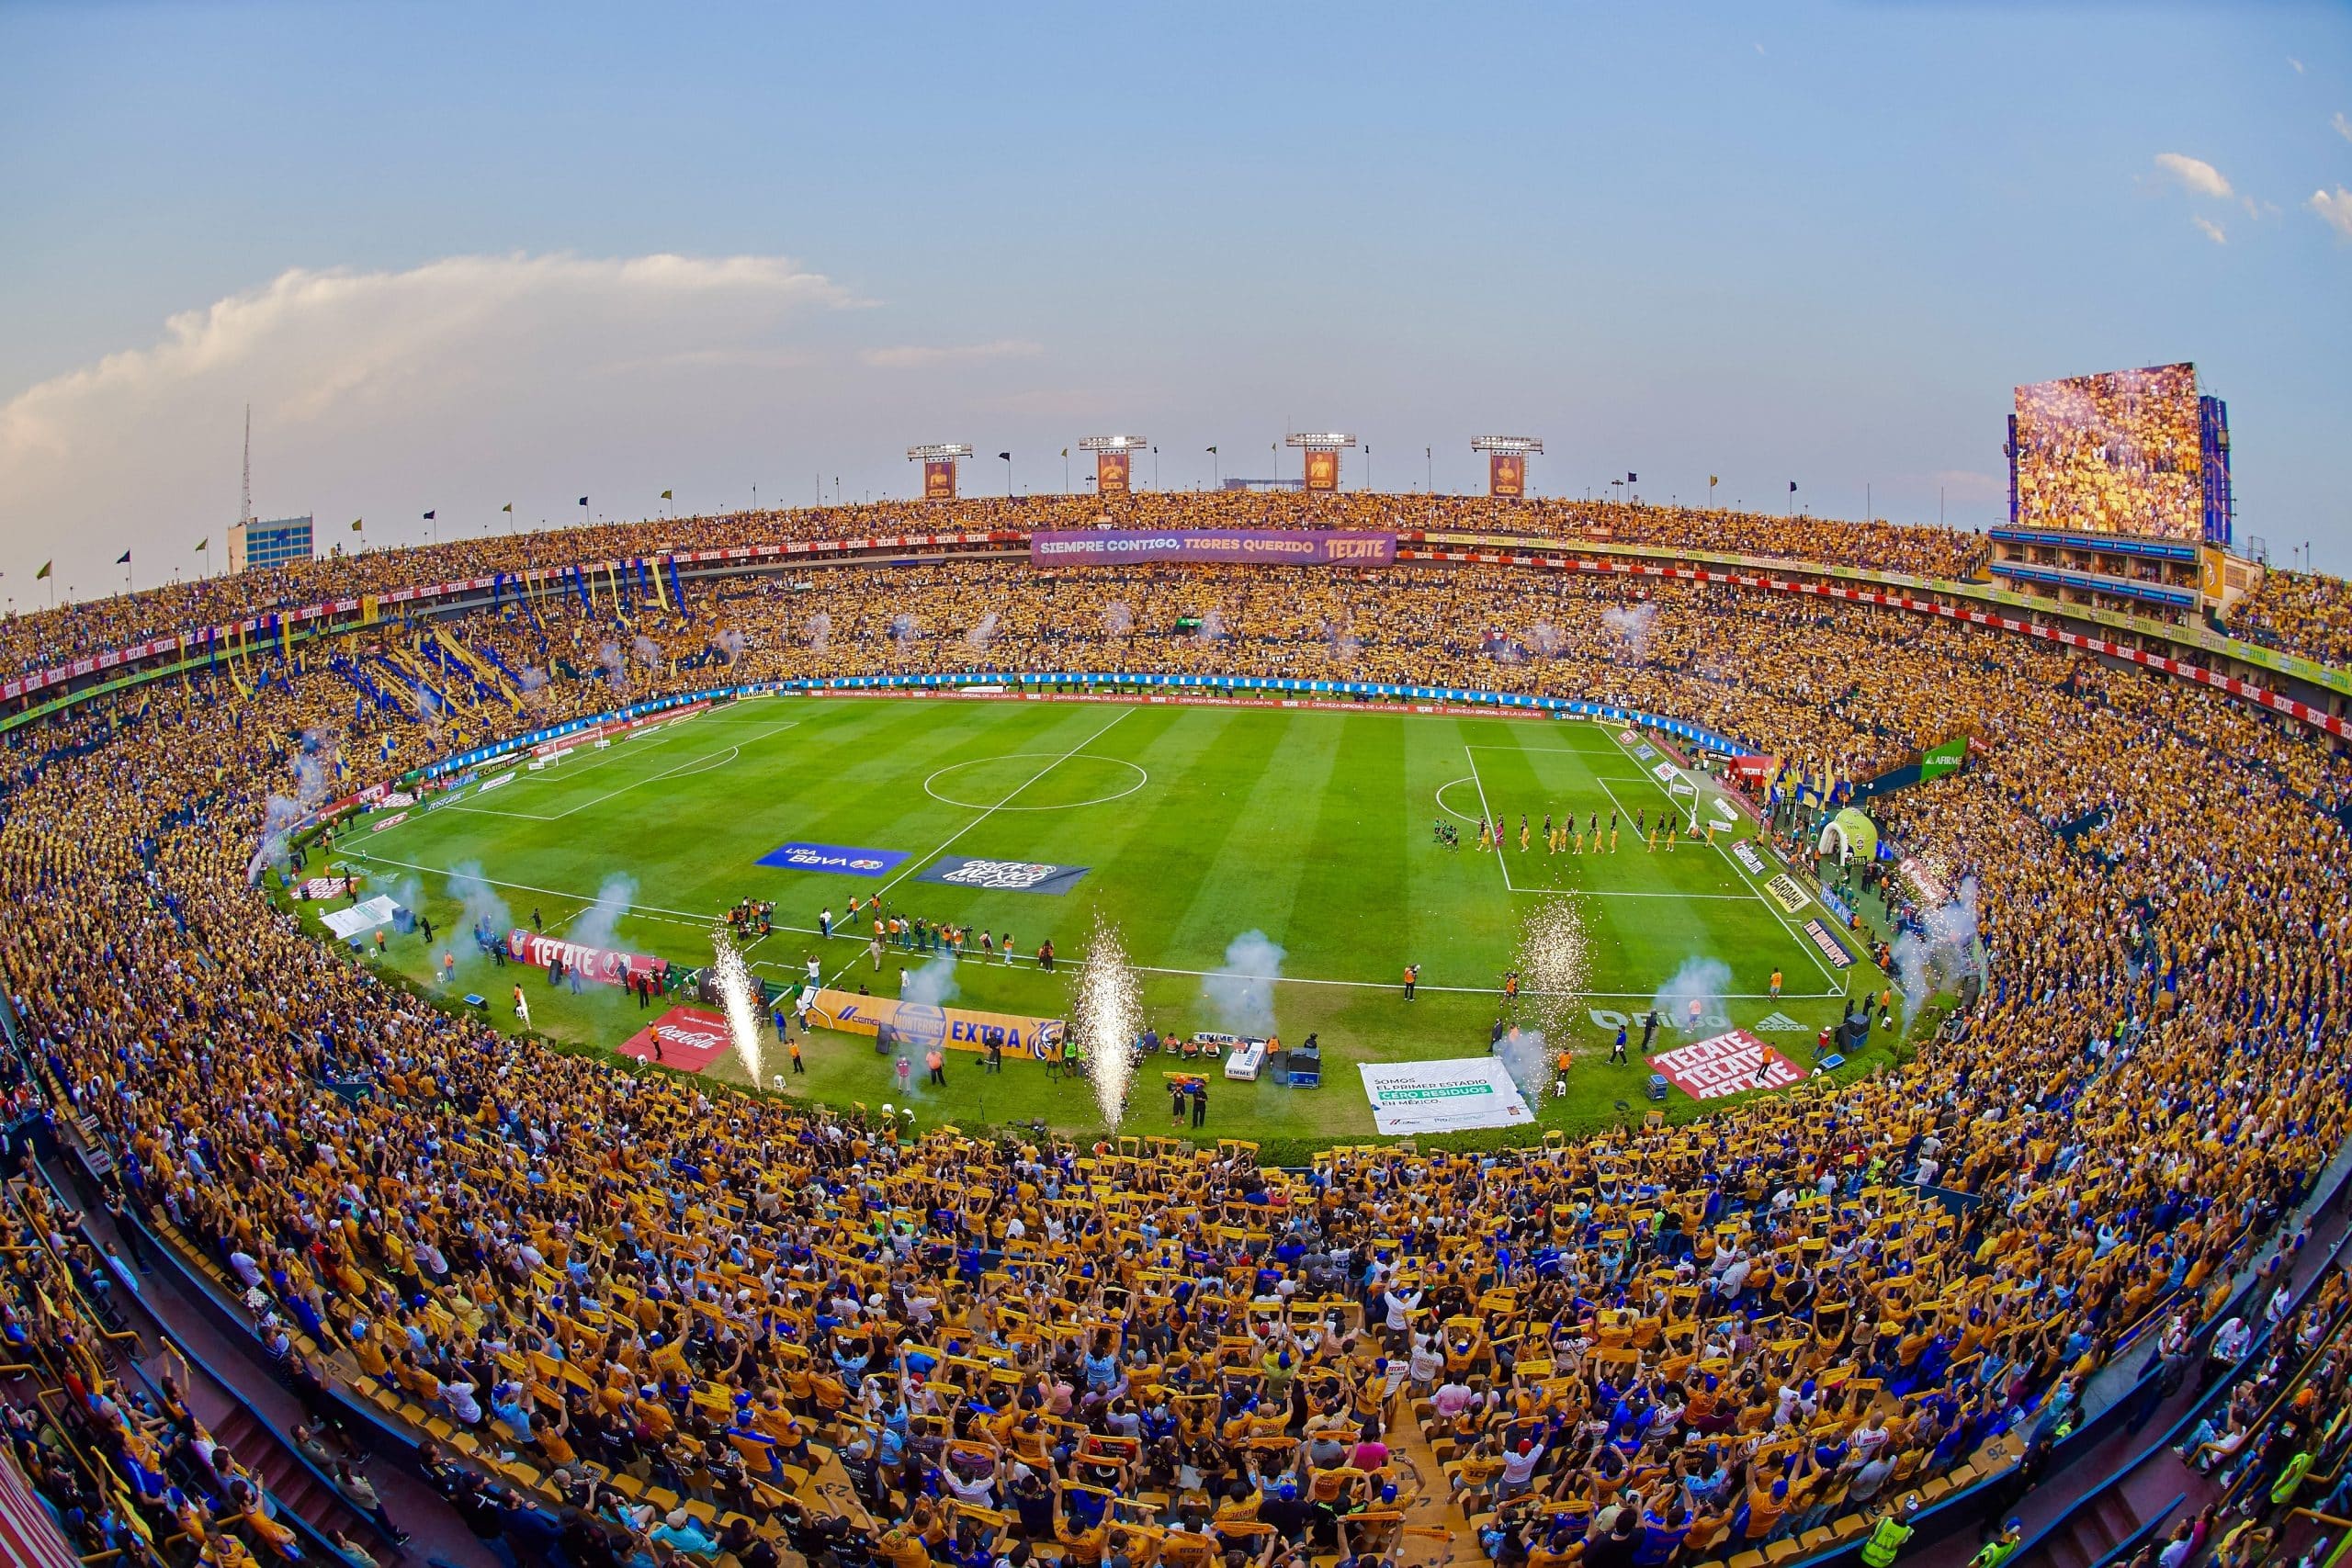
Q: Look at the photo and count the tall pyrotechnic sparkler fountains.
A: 3